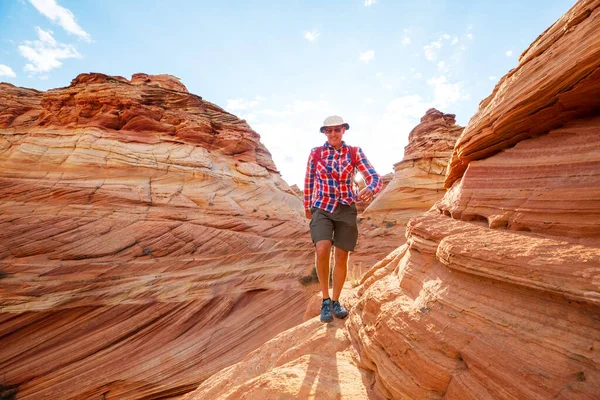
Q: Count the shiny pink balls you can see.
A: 0